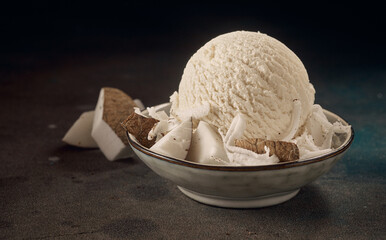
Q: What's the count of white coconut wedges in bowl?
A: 2